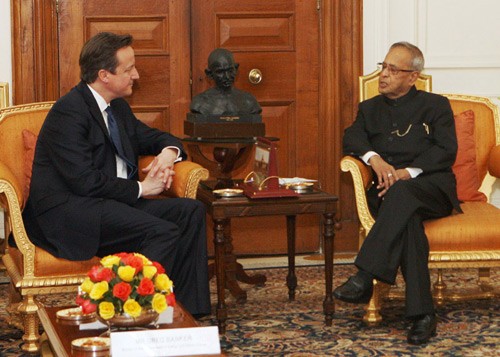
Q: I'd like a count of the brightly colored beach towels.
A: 0